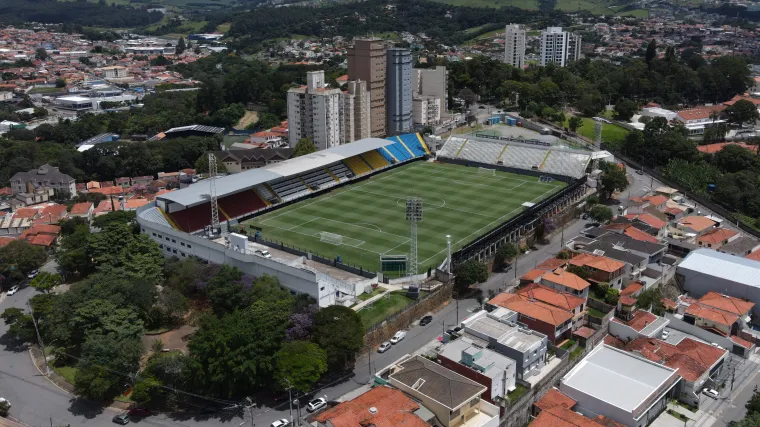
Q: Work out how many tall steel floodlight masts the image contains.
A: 3